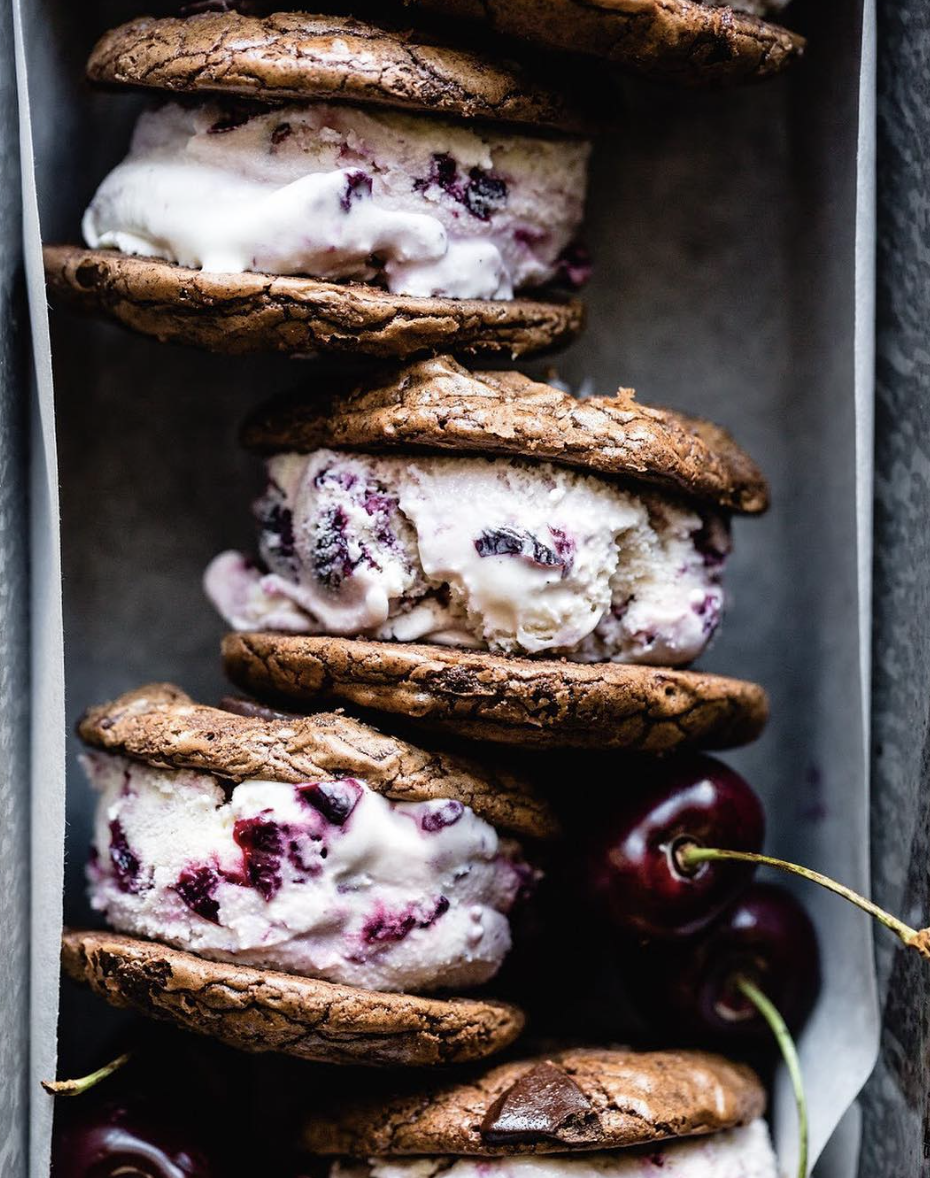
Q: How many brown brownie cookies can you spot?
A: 8